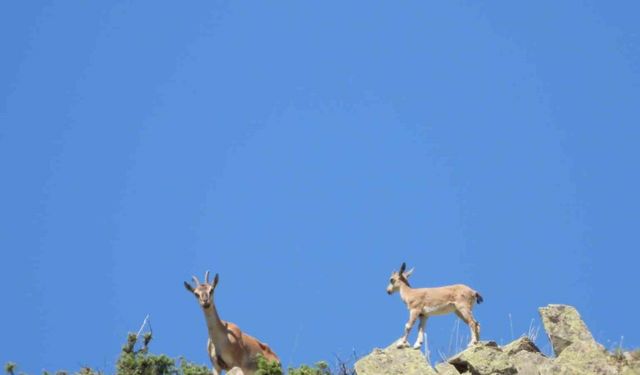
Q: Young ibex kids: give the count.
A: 1